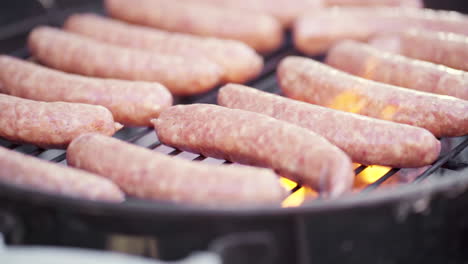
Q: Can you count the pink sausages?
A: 15